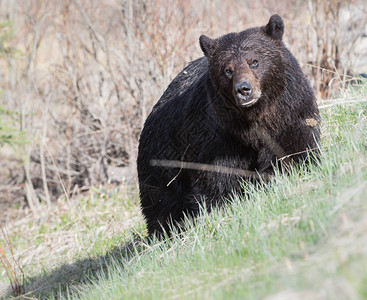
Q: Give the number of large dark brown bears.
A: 1